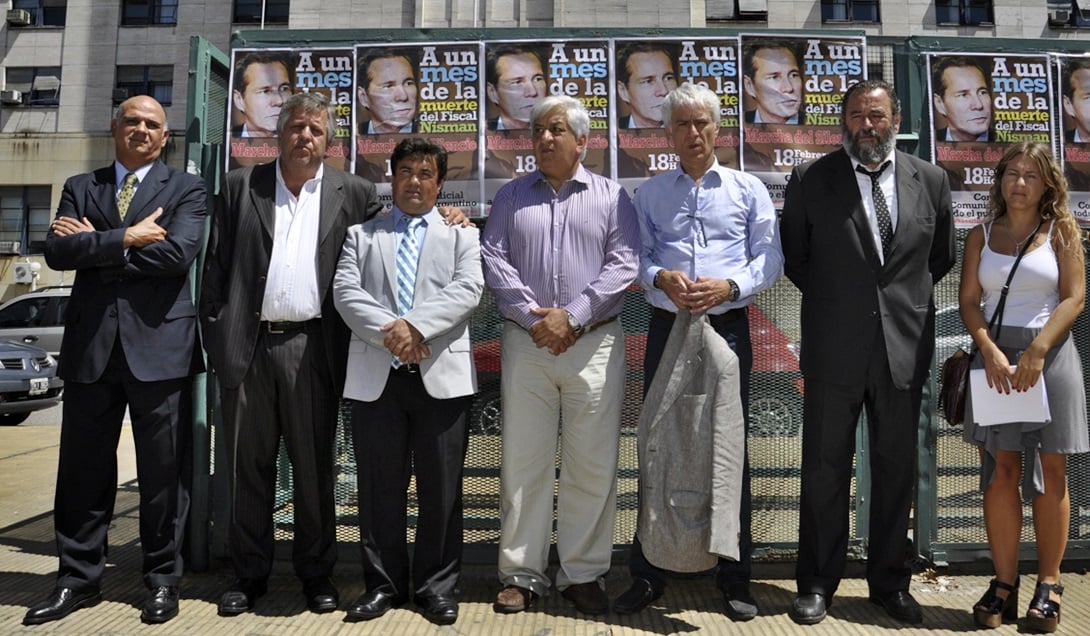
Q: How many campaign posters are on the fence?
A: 7